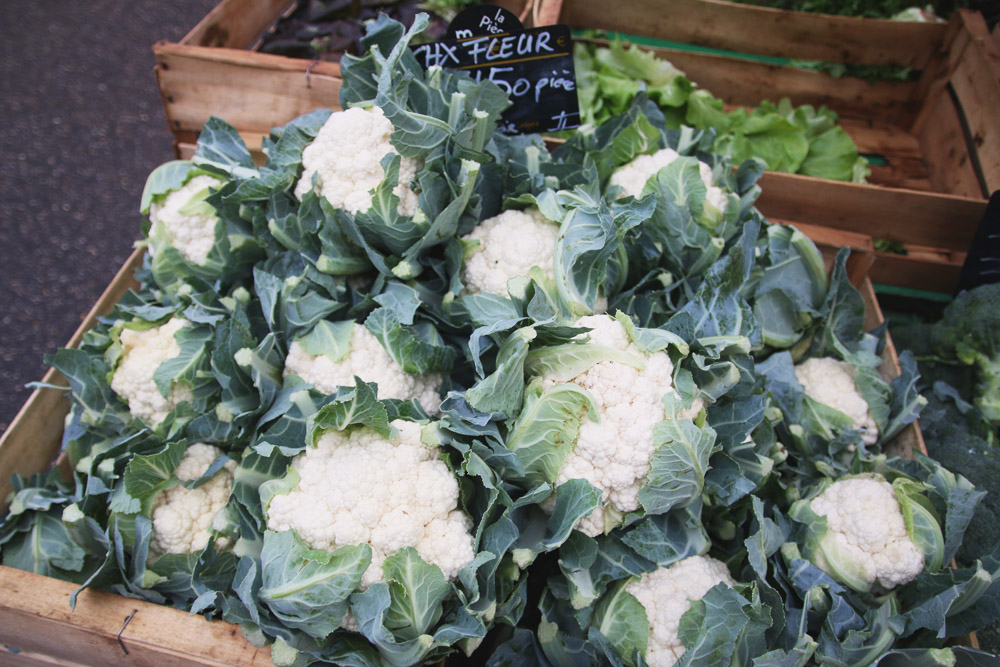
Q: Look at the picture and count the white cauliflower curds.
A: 12